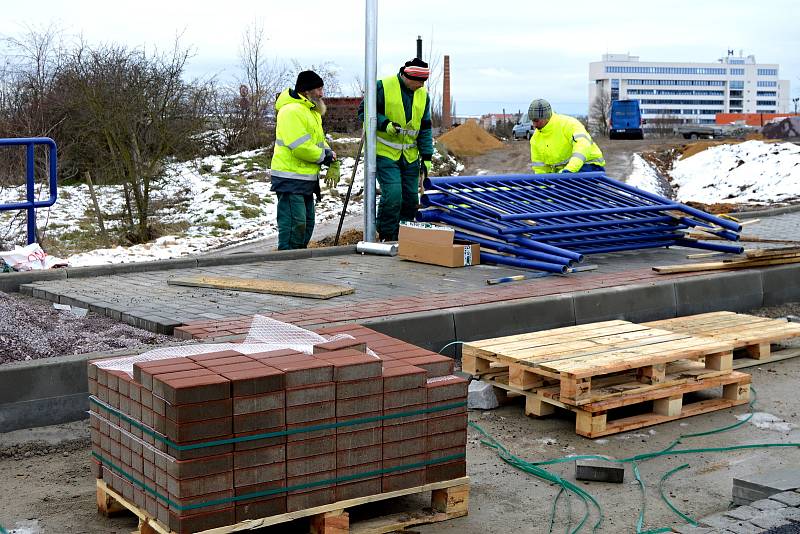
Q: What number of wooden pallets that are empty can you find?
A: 3